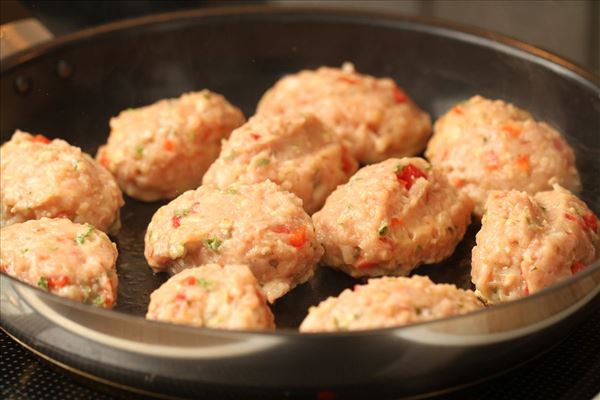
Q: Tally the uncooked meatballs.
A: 11